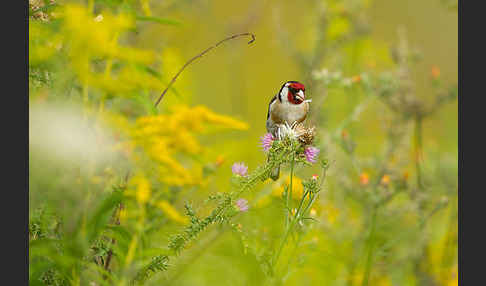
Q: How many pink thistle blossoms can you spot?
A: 4